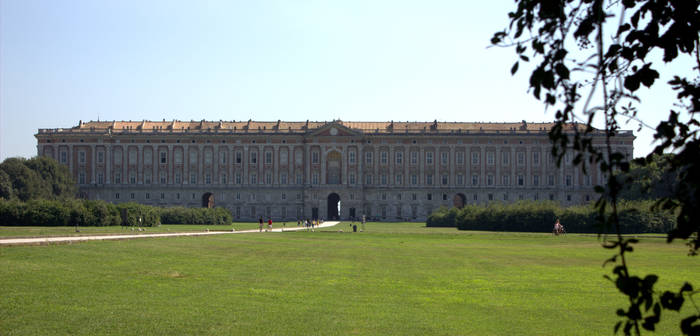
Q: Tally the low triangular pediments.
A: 1